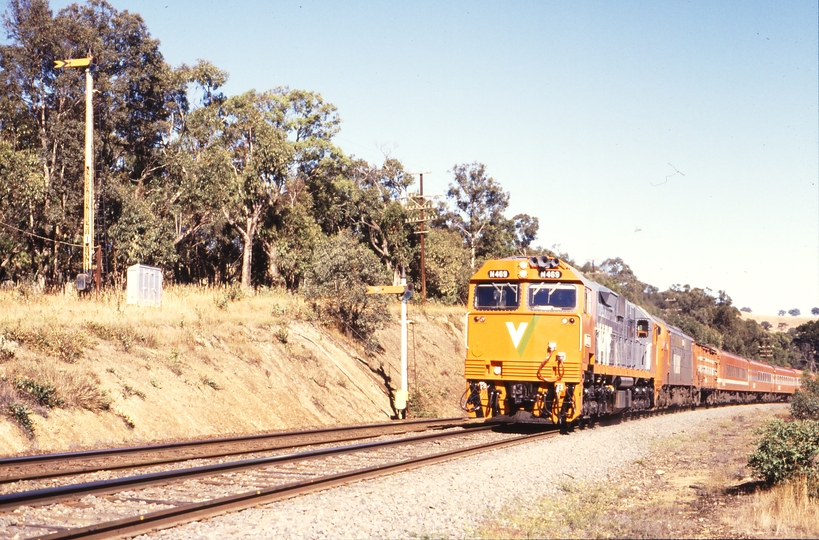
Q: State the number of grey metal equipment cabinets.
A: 1